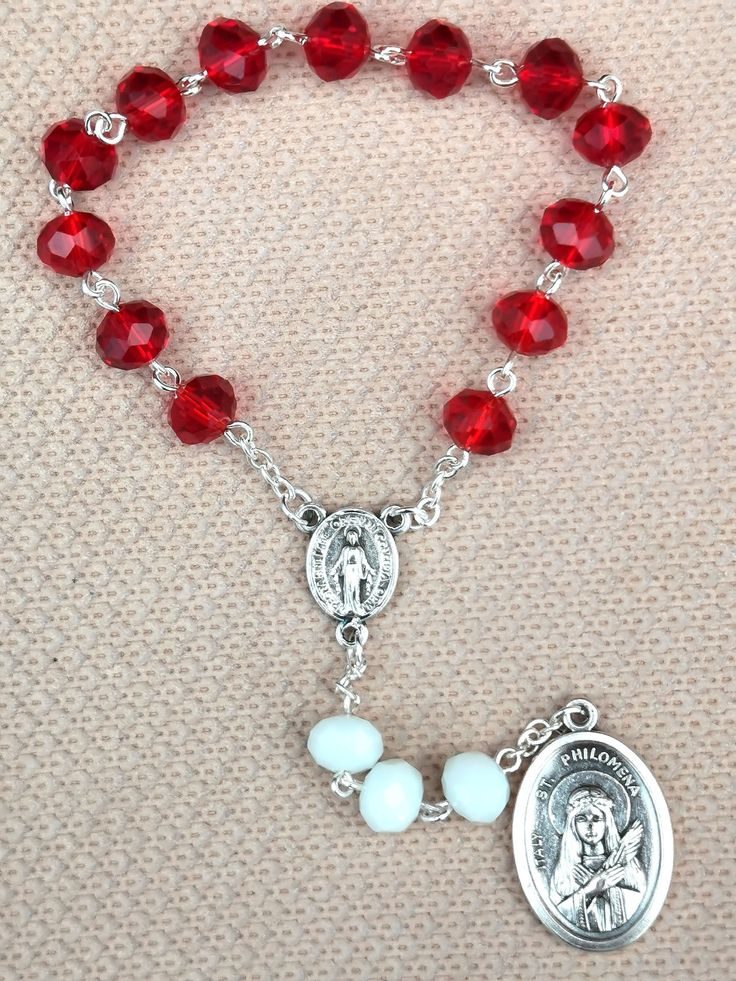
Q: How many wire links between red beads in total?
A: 12